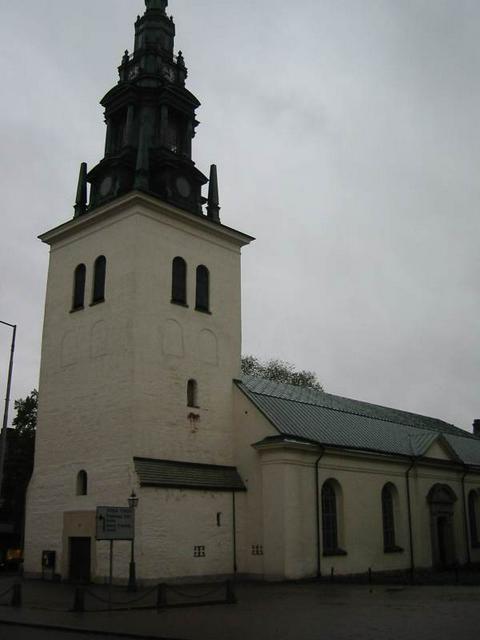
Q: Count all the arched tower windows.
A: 6